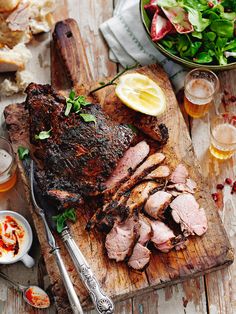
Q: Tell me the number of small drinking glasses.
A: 3